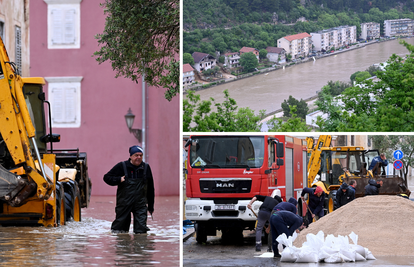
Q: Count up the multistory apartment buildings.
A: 4